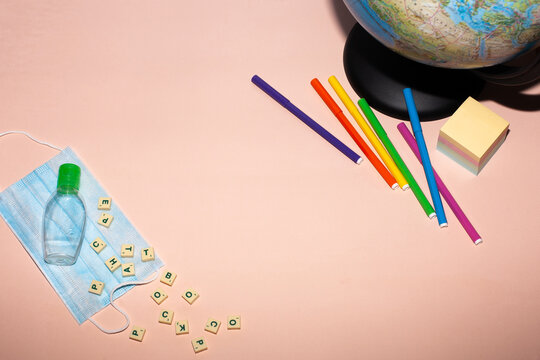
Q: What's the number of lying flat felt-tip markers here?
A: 6